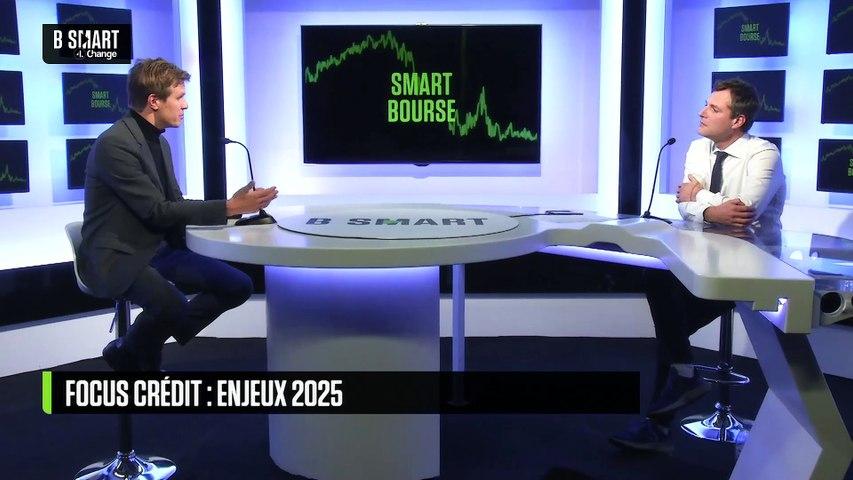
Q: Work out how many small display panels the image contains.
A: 12